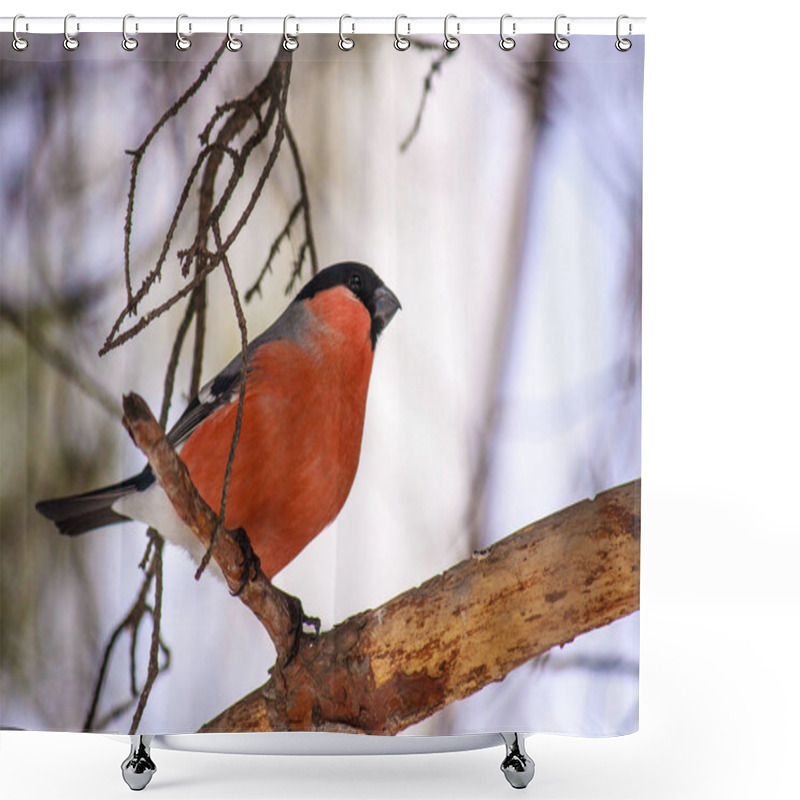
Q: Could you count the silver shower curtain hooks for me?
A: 12